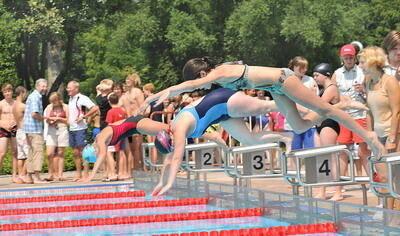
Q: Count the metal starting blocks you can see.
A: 5